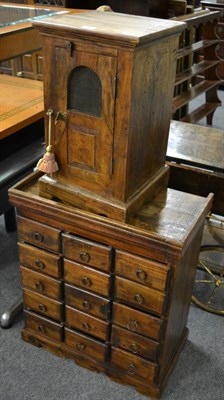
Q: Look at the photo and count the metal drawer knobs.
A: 15